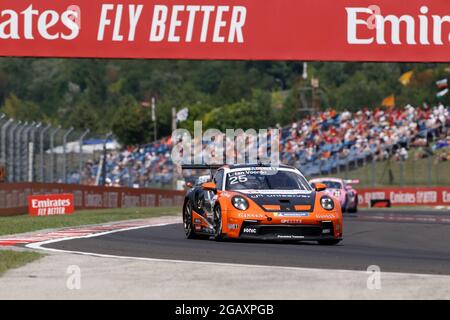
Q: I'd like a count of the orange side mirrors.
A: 2